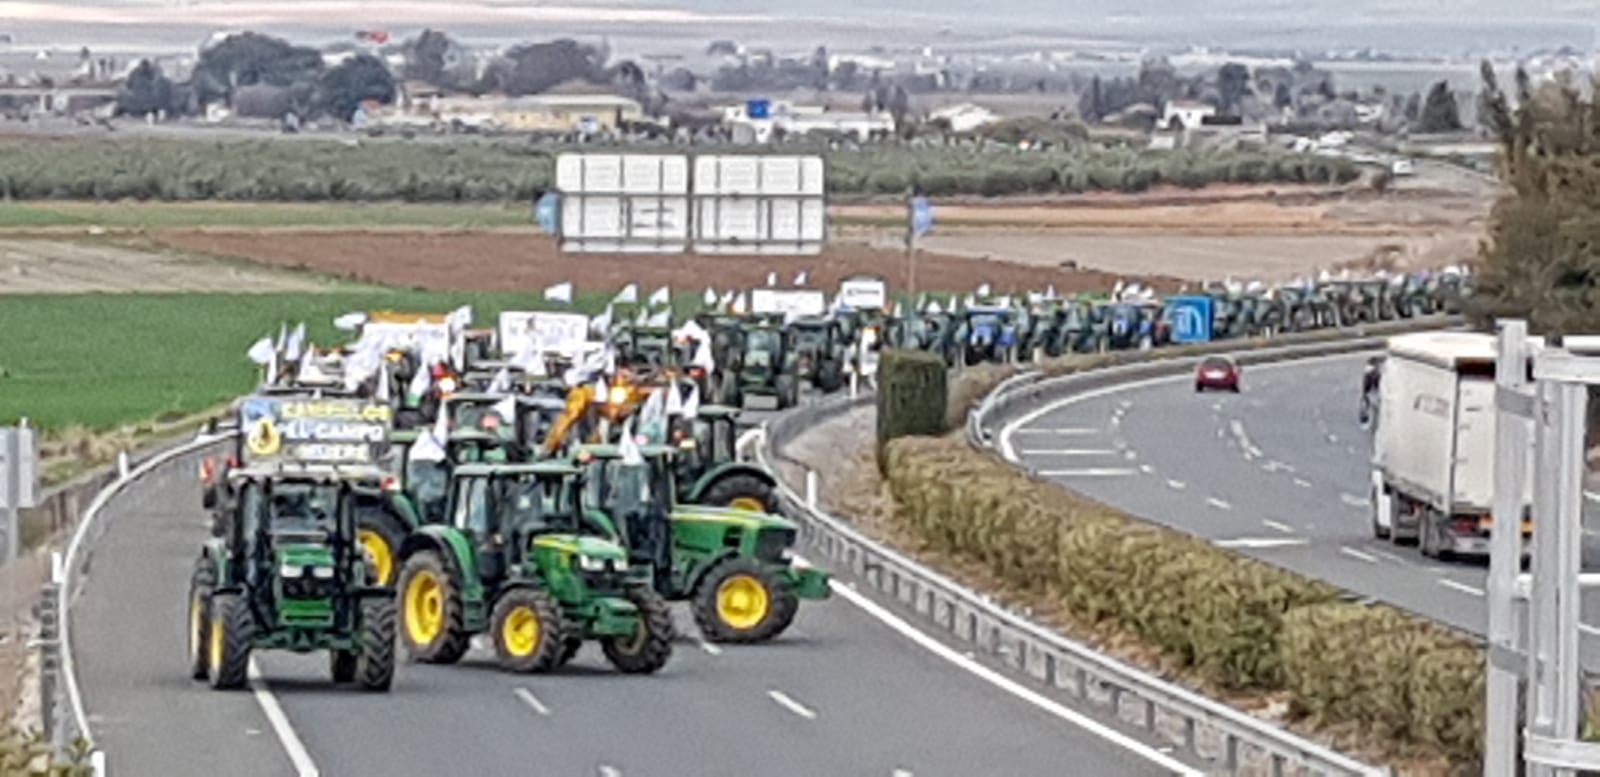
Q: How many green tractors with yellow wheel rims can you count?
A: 5